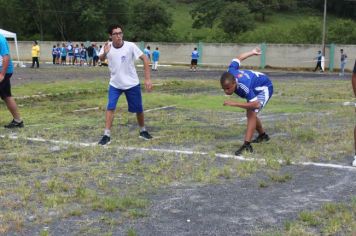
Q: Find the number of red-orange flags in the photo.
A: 0